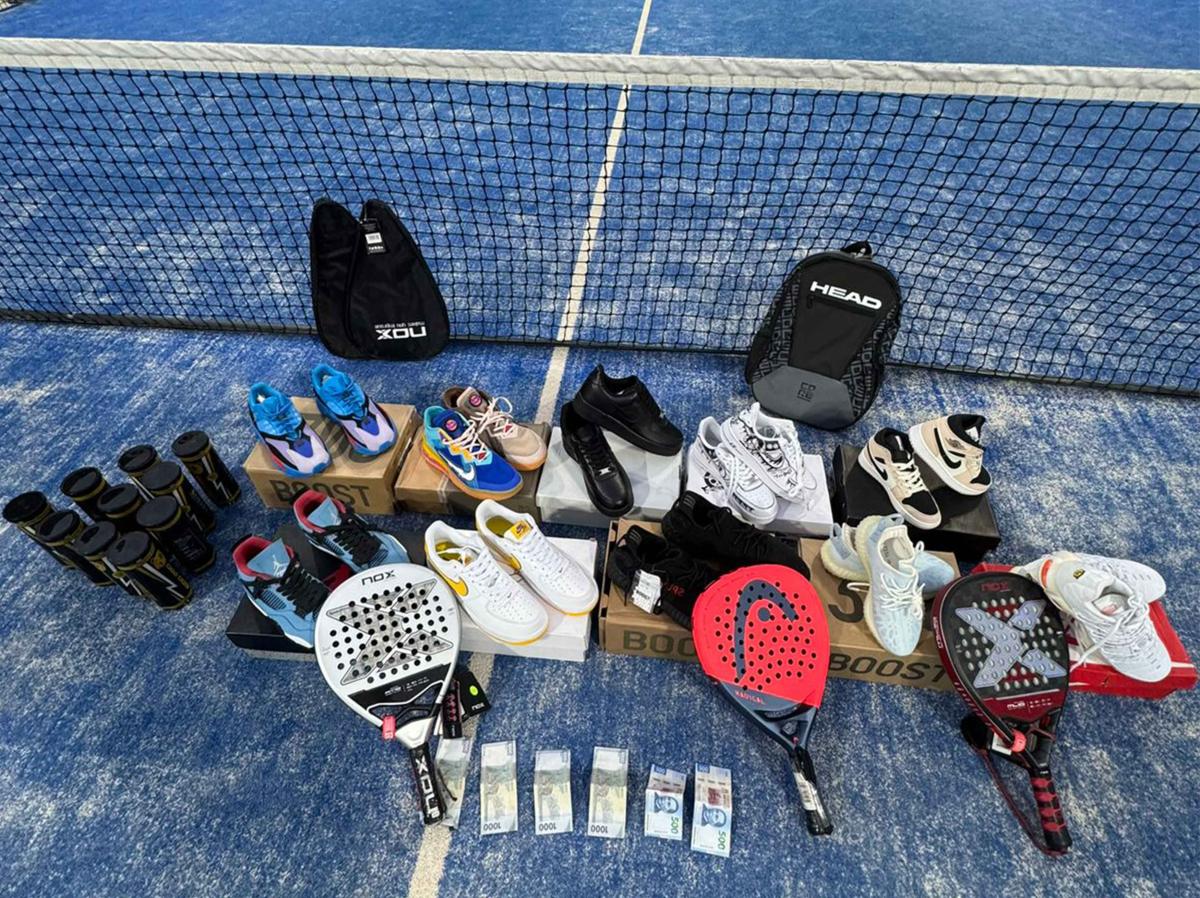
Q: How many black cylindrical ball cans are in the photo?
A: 10